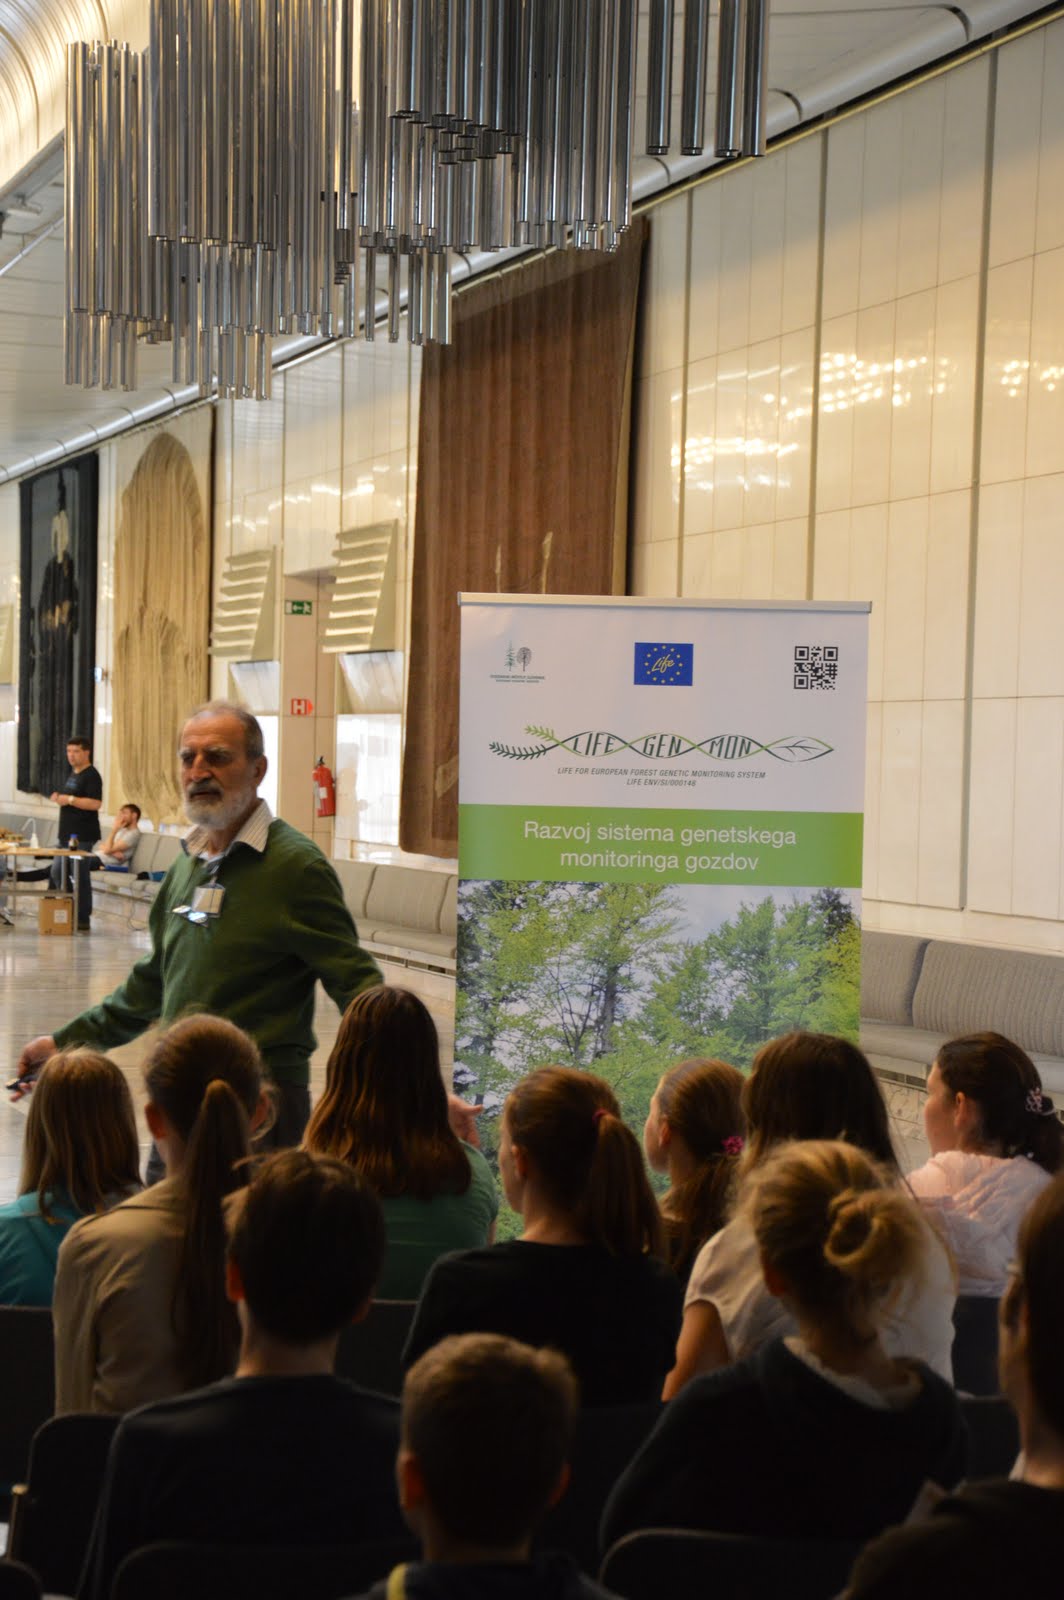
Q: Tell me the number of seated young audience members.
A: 11